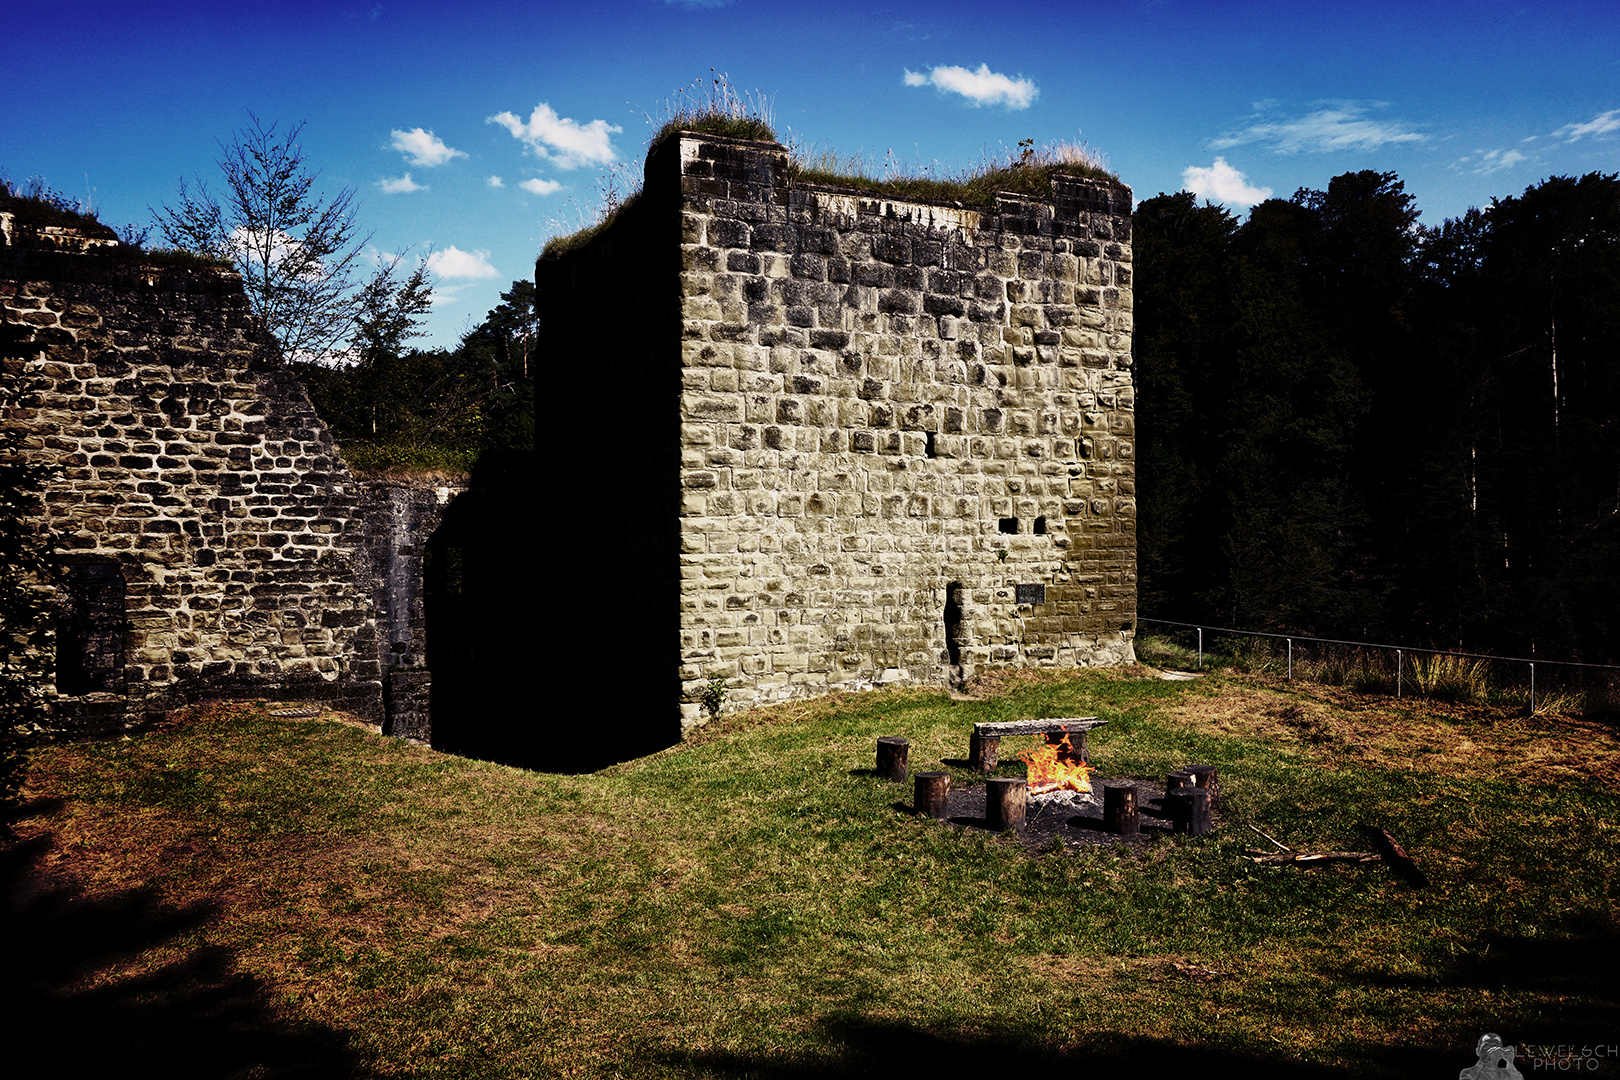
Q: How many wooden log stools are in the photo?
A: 7